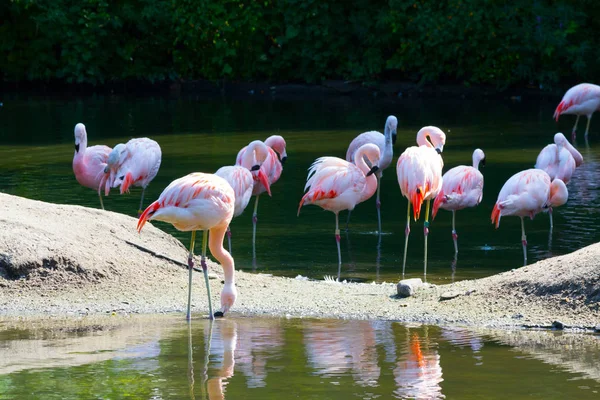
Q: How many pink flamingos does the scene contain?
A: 12